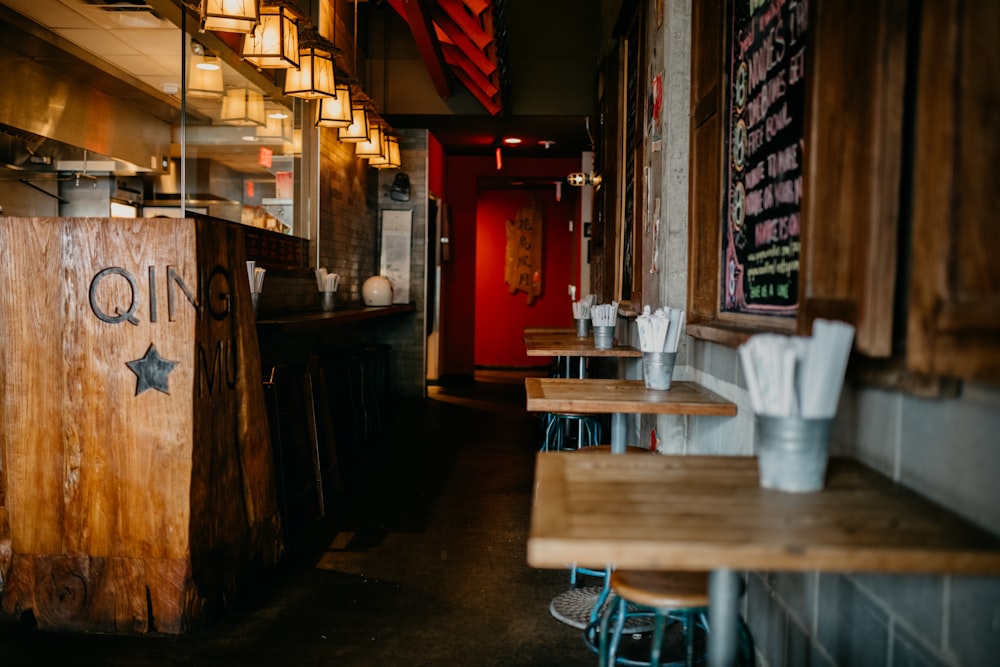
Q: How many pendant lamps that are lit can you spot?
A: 7